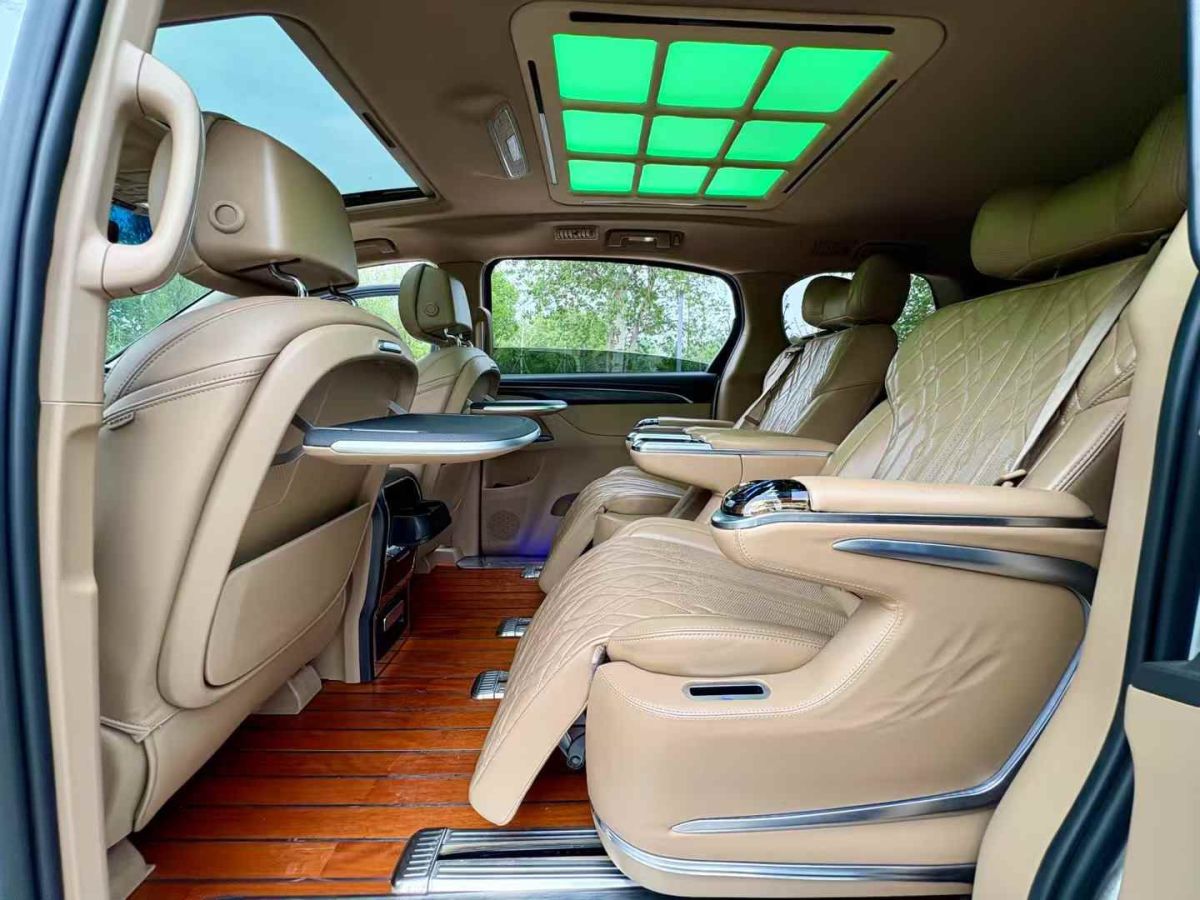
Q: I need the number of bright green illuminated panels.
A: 9